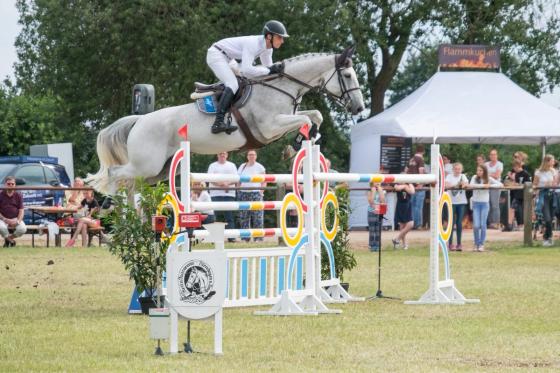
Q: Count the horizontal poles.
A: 4